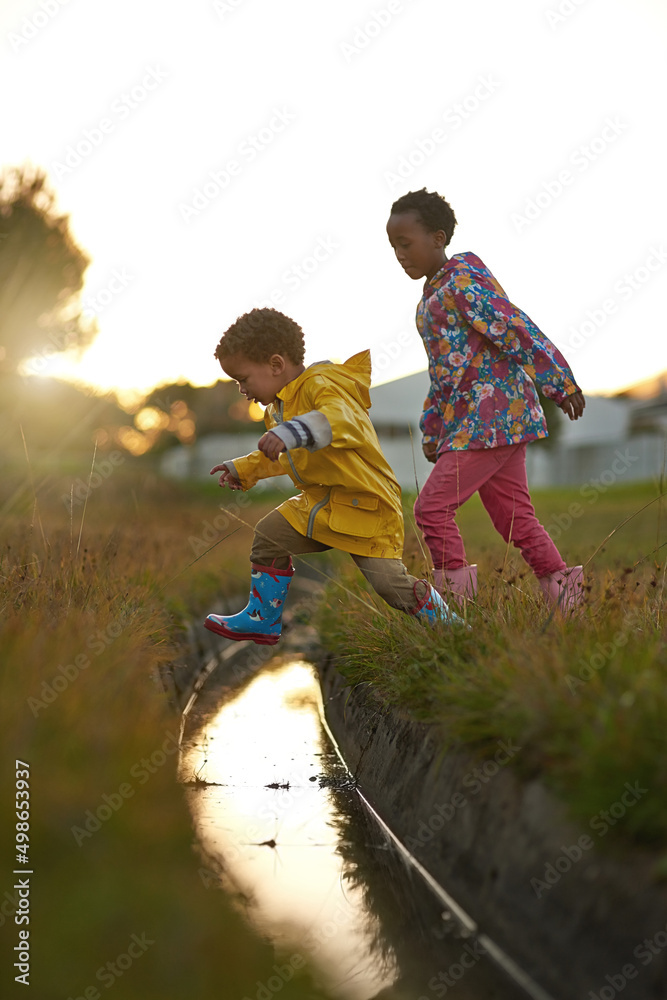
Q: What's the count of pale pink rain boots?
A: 2